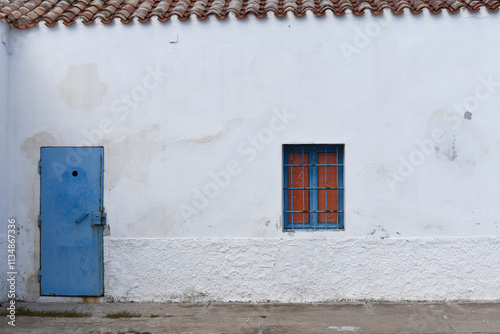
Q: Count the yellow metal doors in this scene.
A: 0